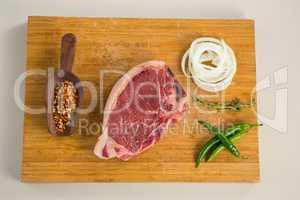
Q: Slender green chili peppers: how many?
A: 3